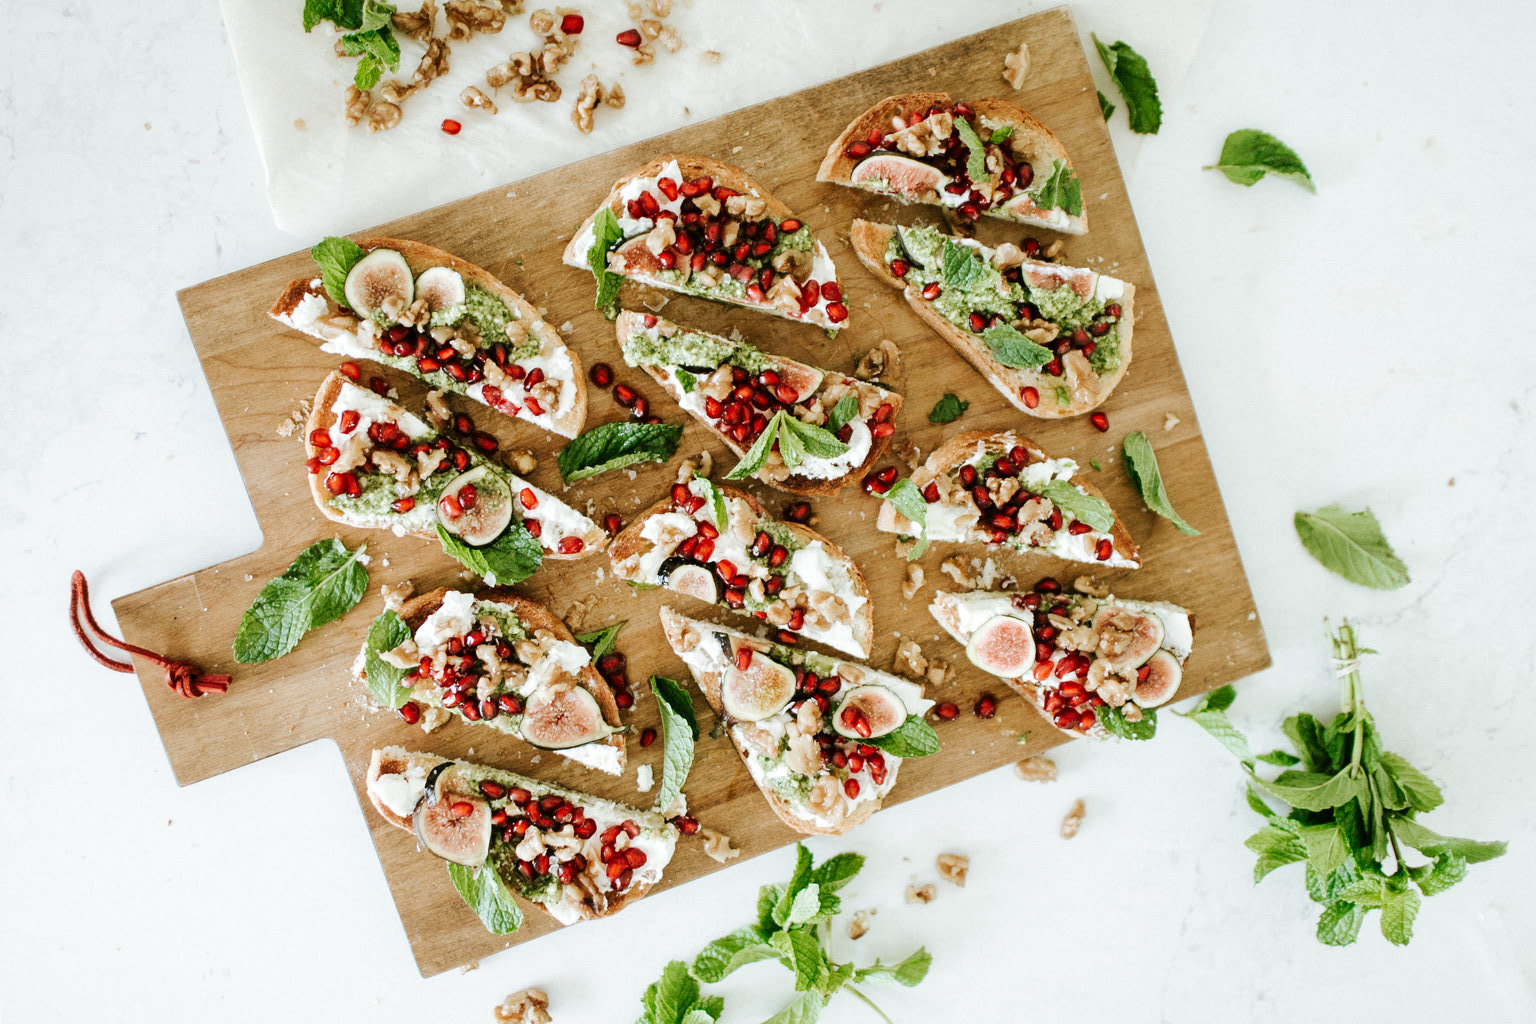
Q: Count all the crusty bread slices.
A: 12